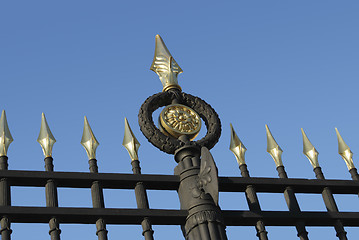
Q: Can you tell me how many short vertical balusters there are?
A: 8